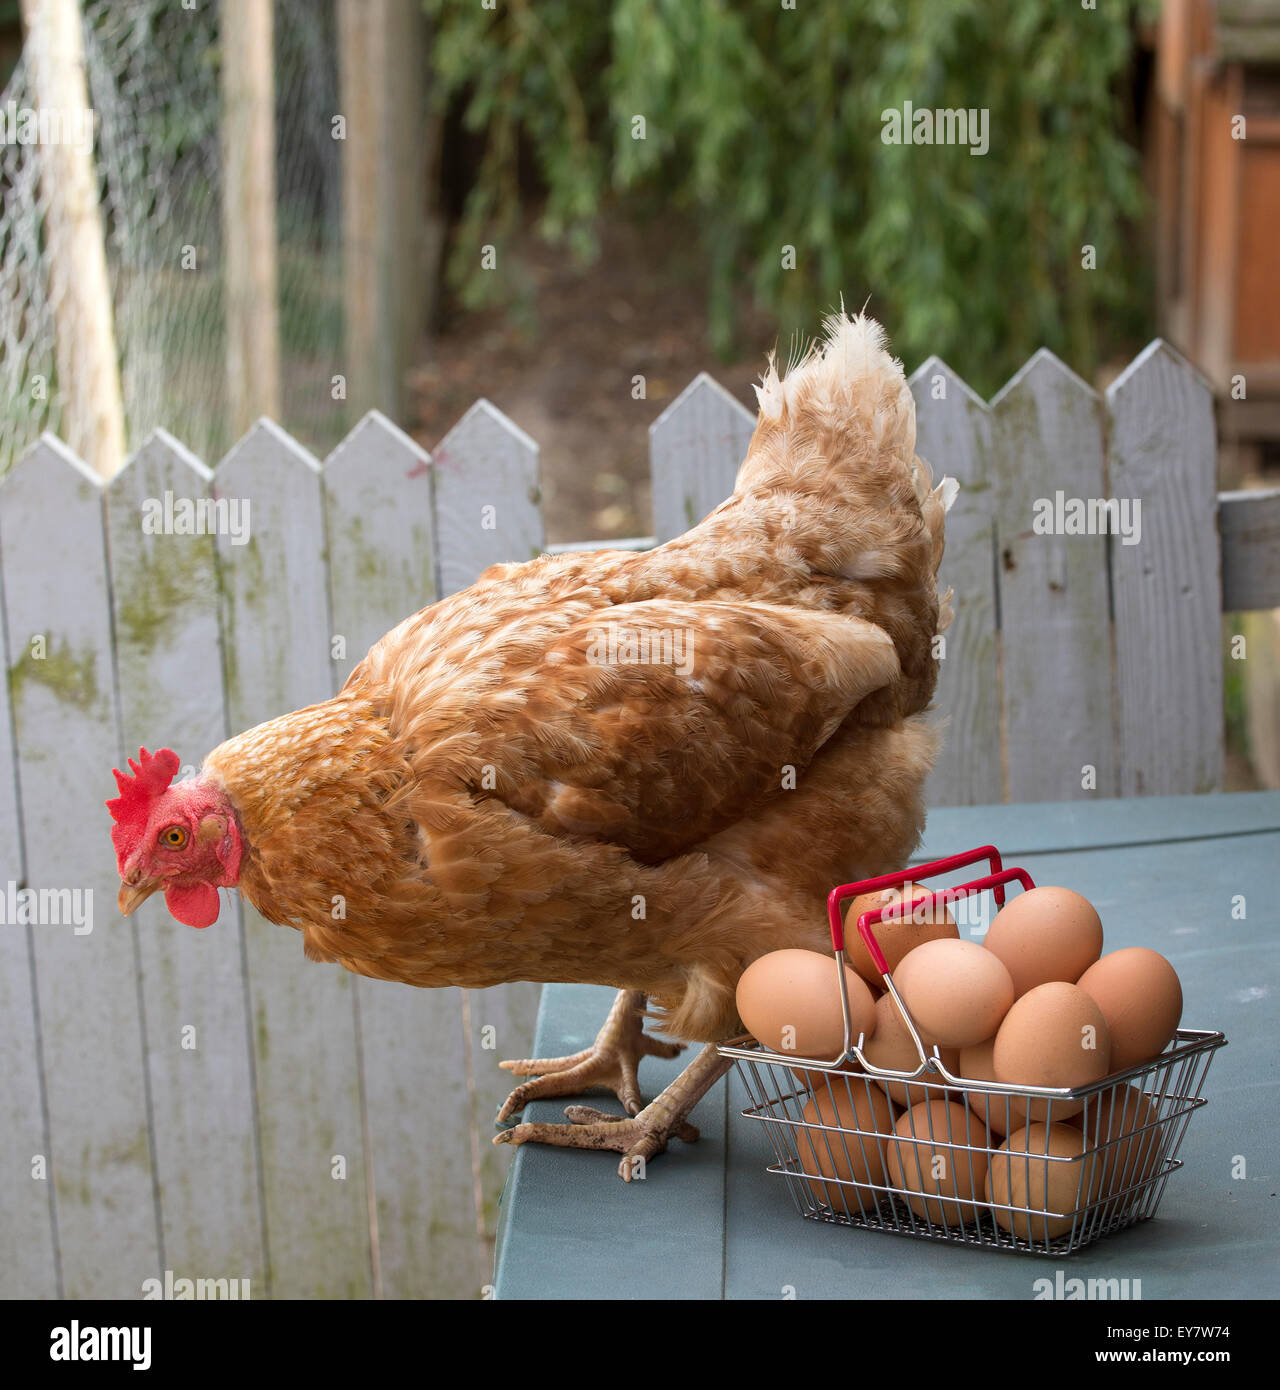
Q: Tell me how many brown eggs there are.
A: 13